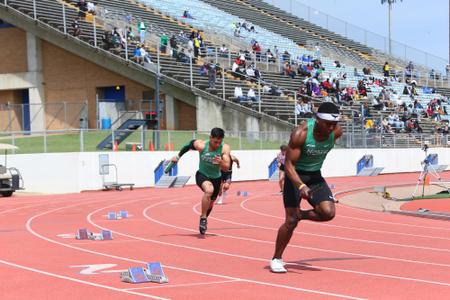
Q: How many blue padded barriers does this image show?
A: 4